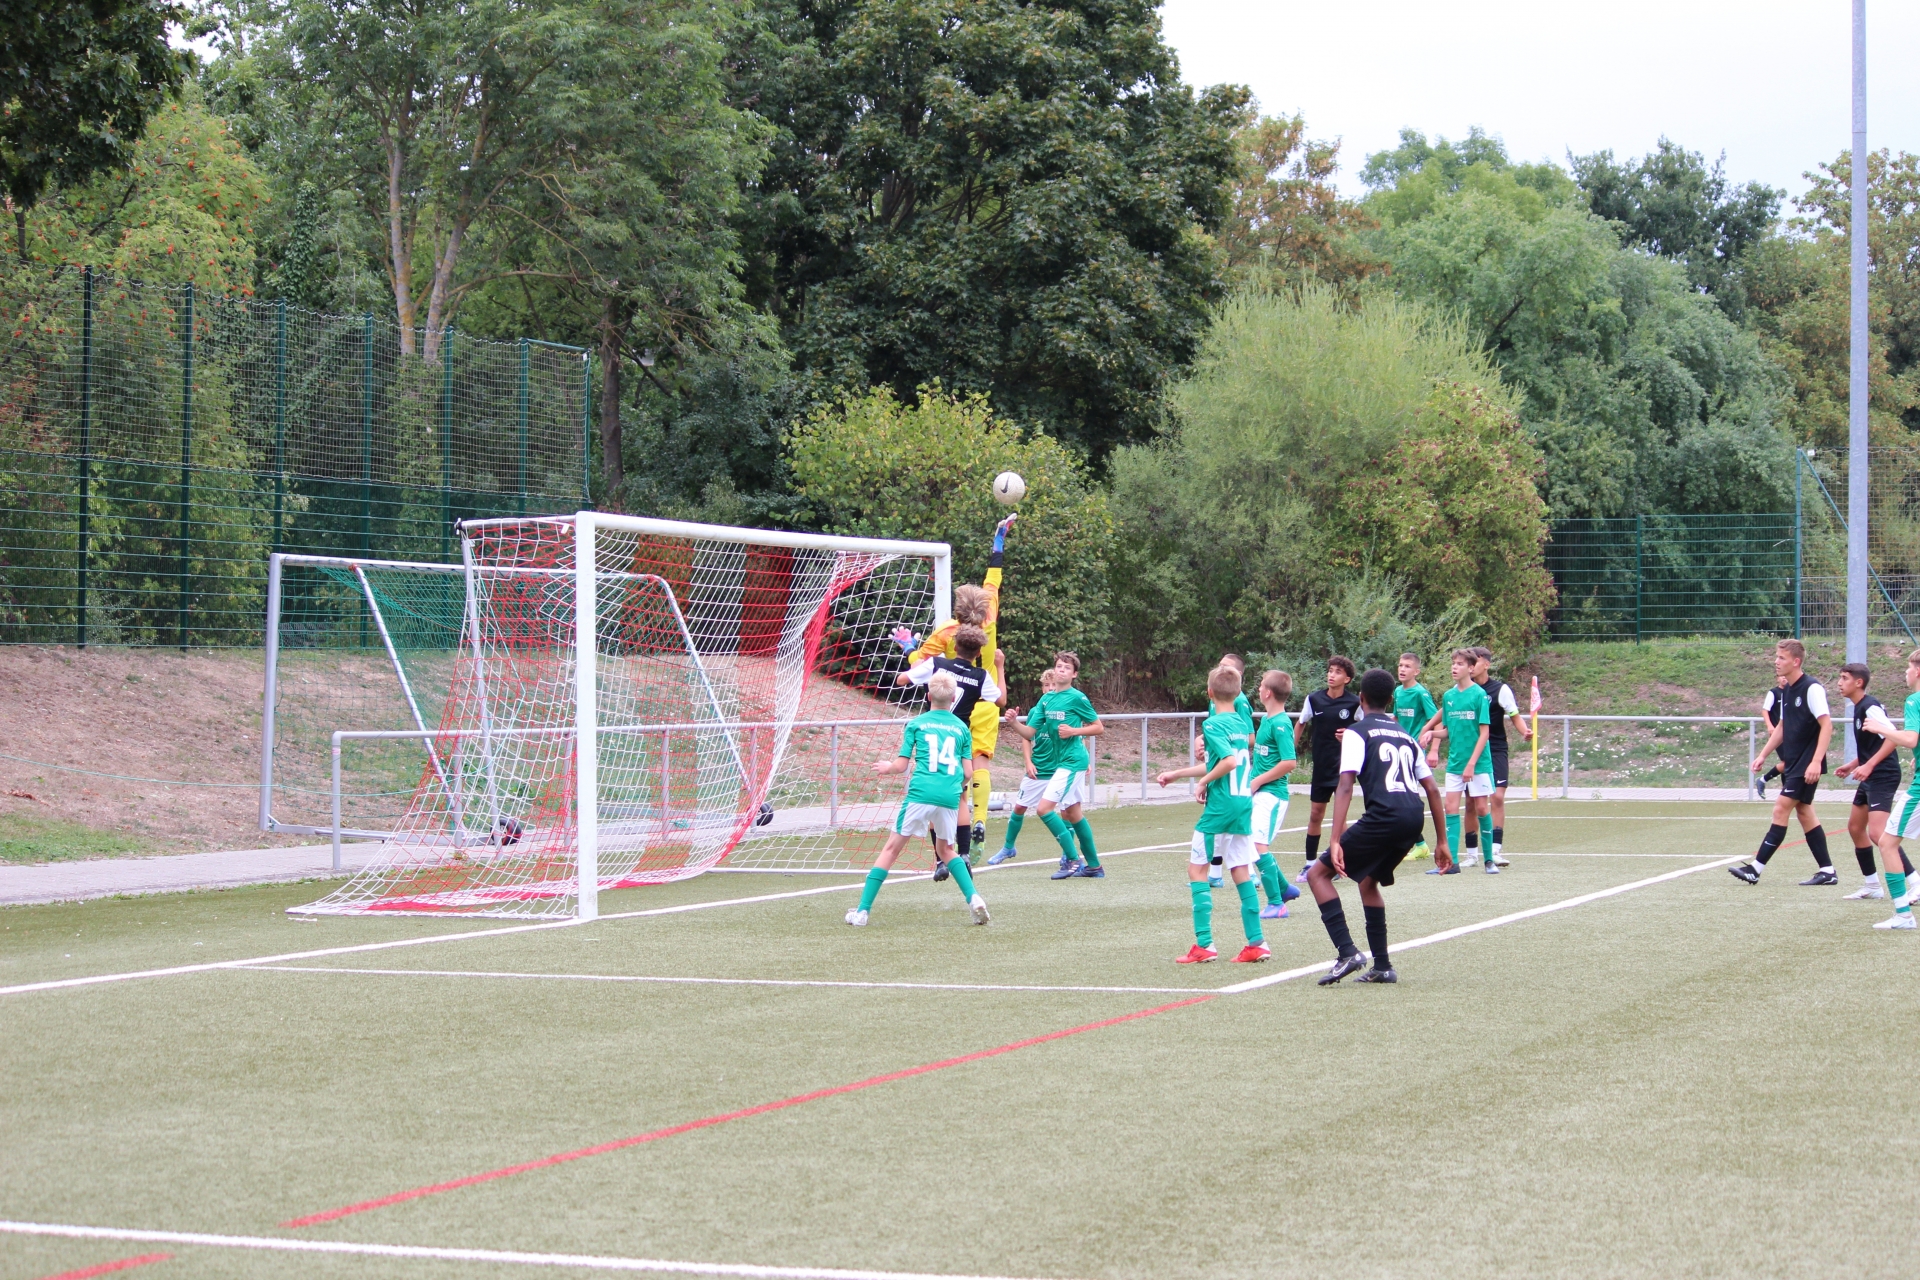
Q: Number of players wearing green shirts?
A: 9